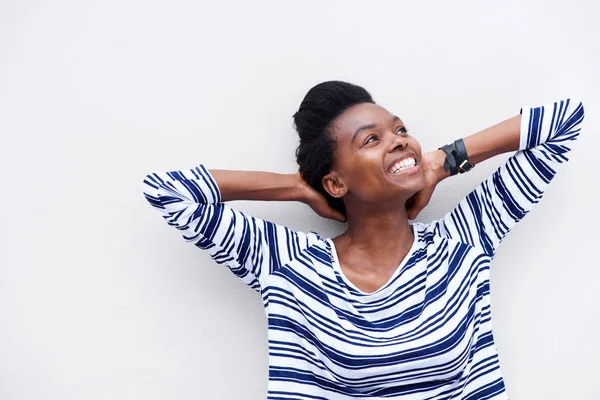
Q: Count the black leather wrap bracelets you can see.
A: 1